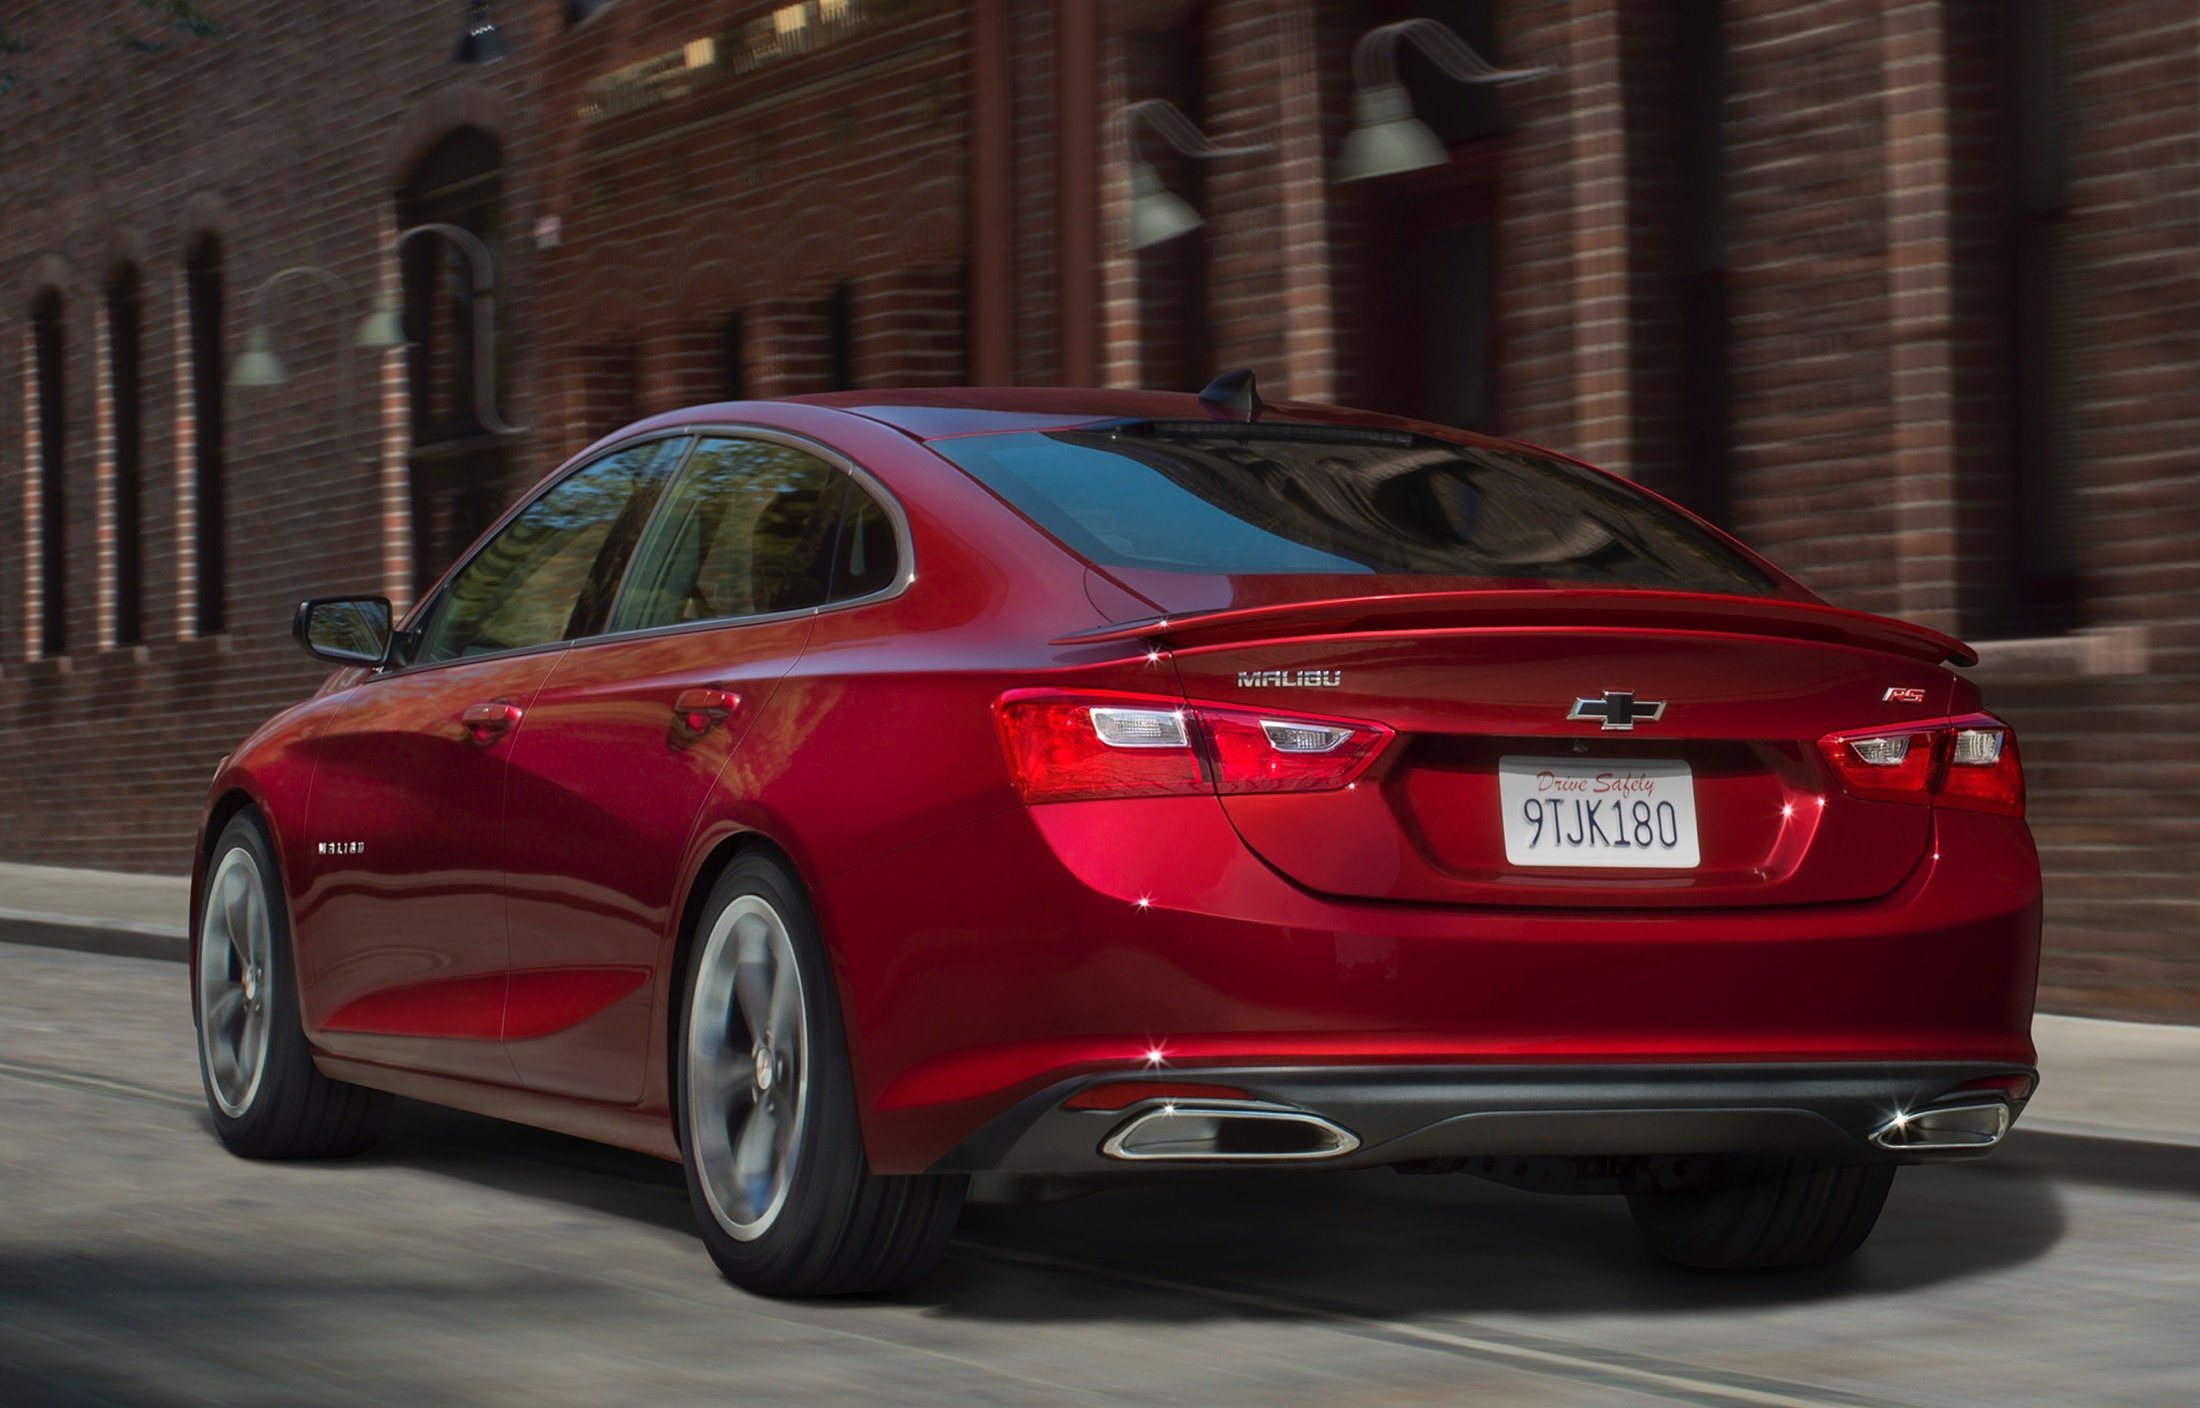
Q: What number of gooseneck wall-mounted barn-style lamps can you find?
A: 4